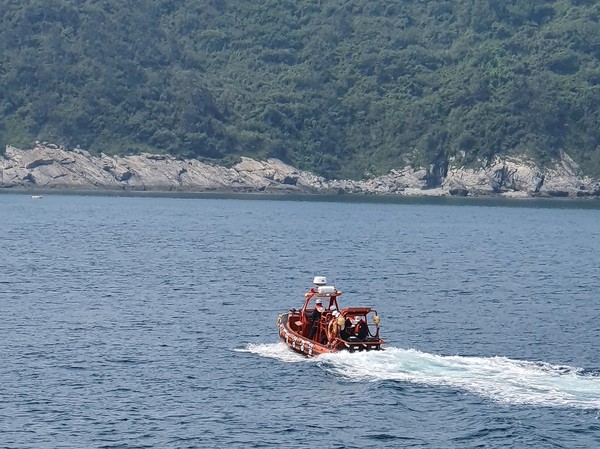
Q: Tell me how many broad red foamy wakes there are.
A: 0